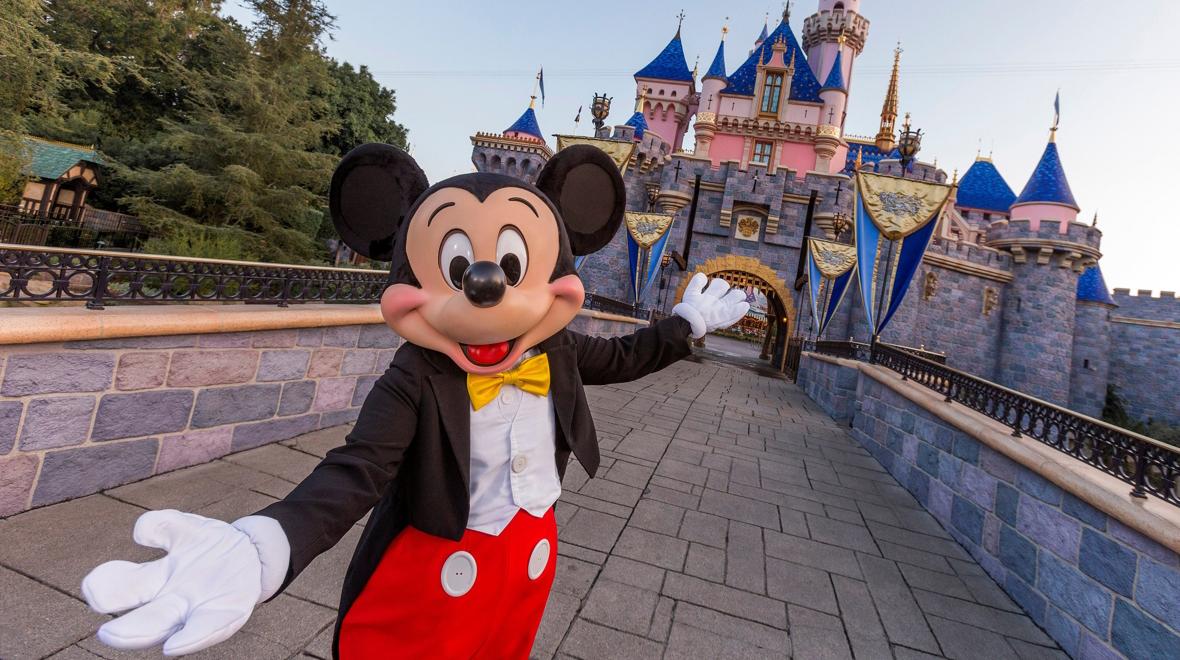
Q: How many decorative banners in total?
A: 4